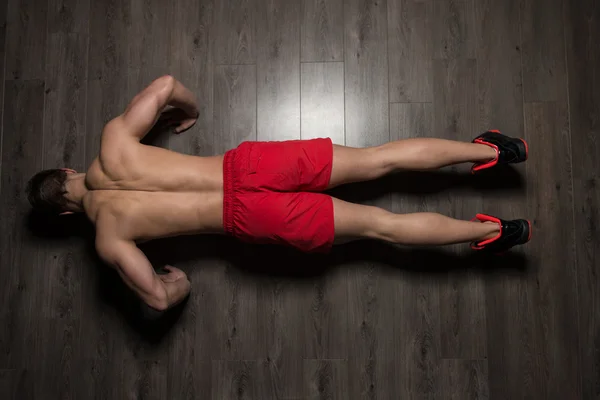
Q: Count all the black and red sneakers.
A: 2